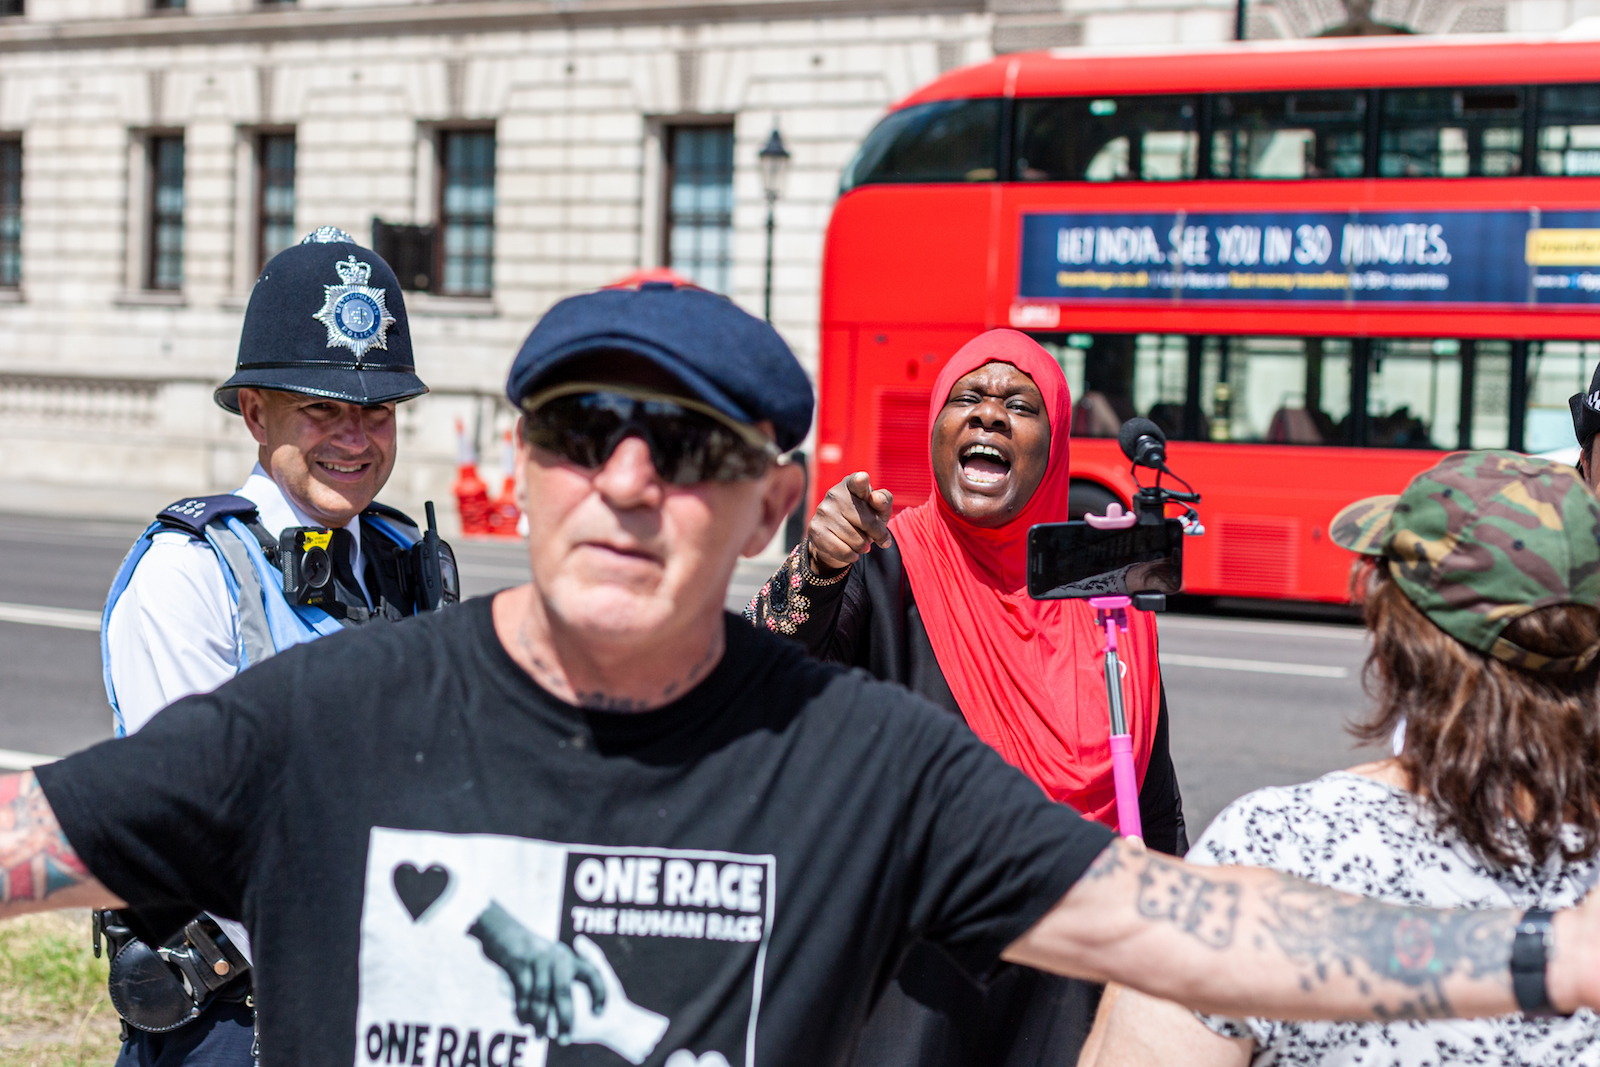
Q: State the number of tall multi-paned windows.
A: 5